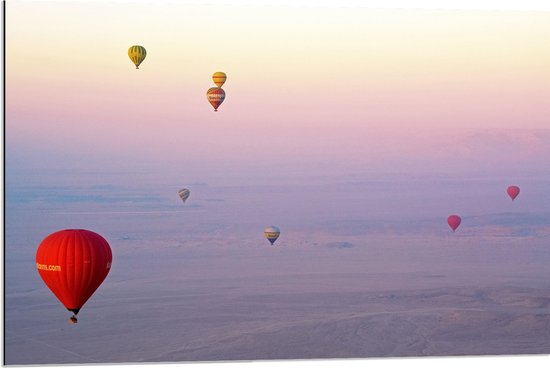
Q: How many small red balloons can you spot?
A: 2